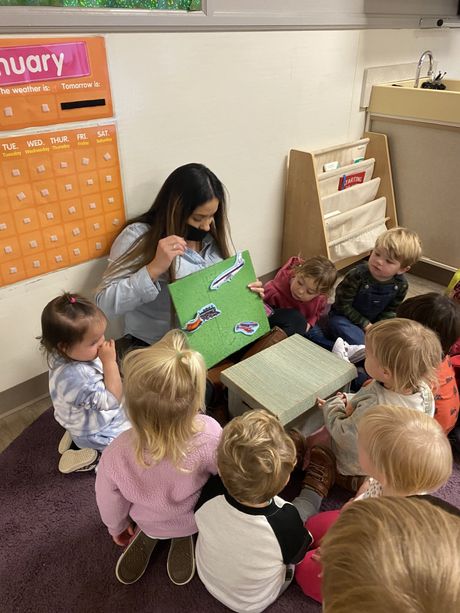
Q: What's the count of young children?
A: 9